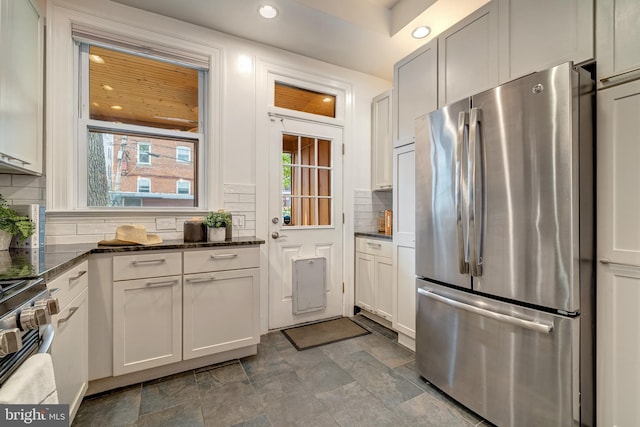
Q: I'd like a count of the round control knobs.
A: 3